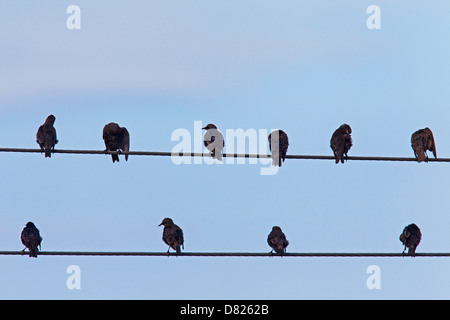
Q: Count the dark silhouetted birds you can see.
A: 10